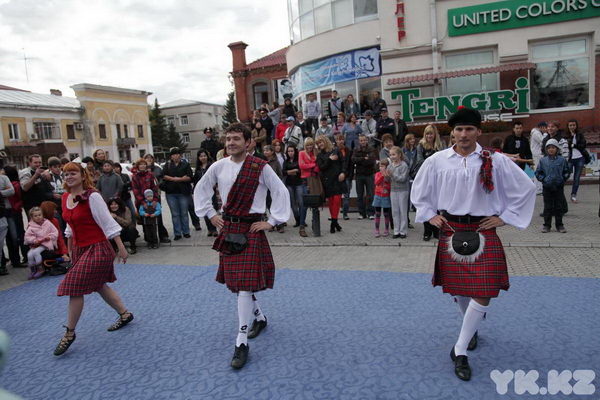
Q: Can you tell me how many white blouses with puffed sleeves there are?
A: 3